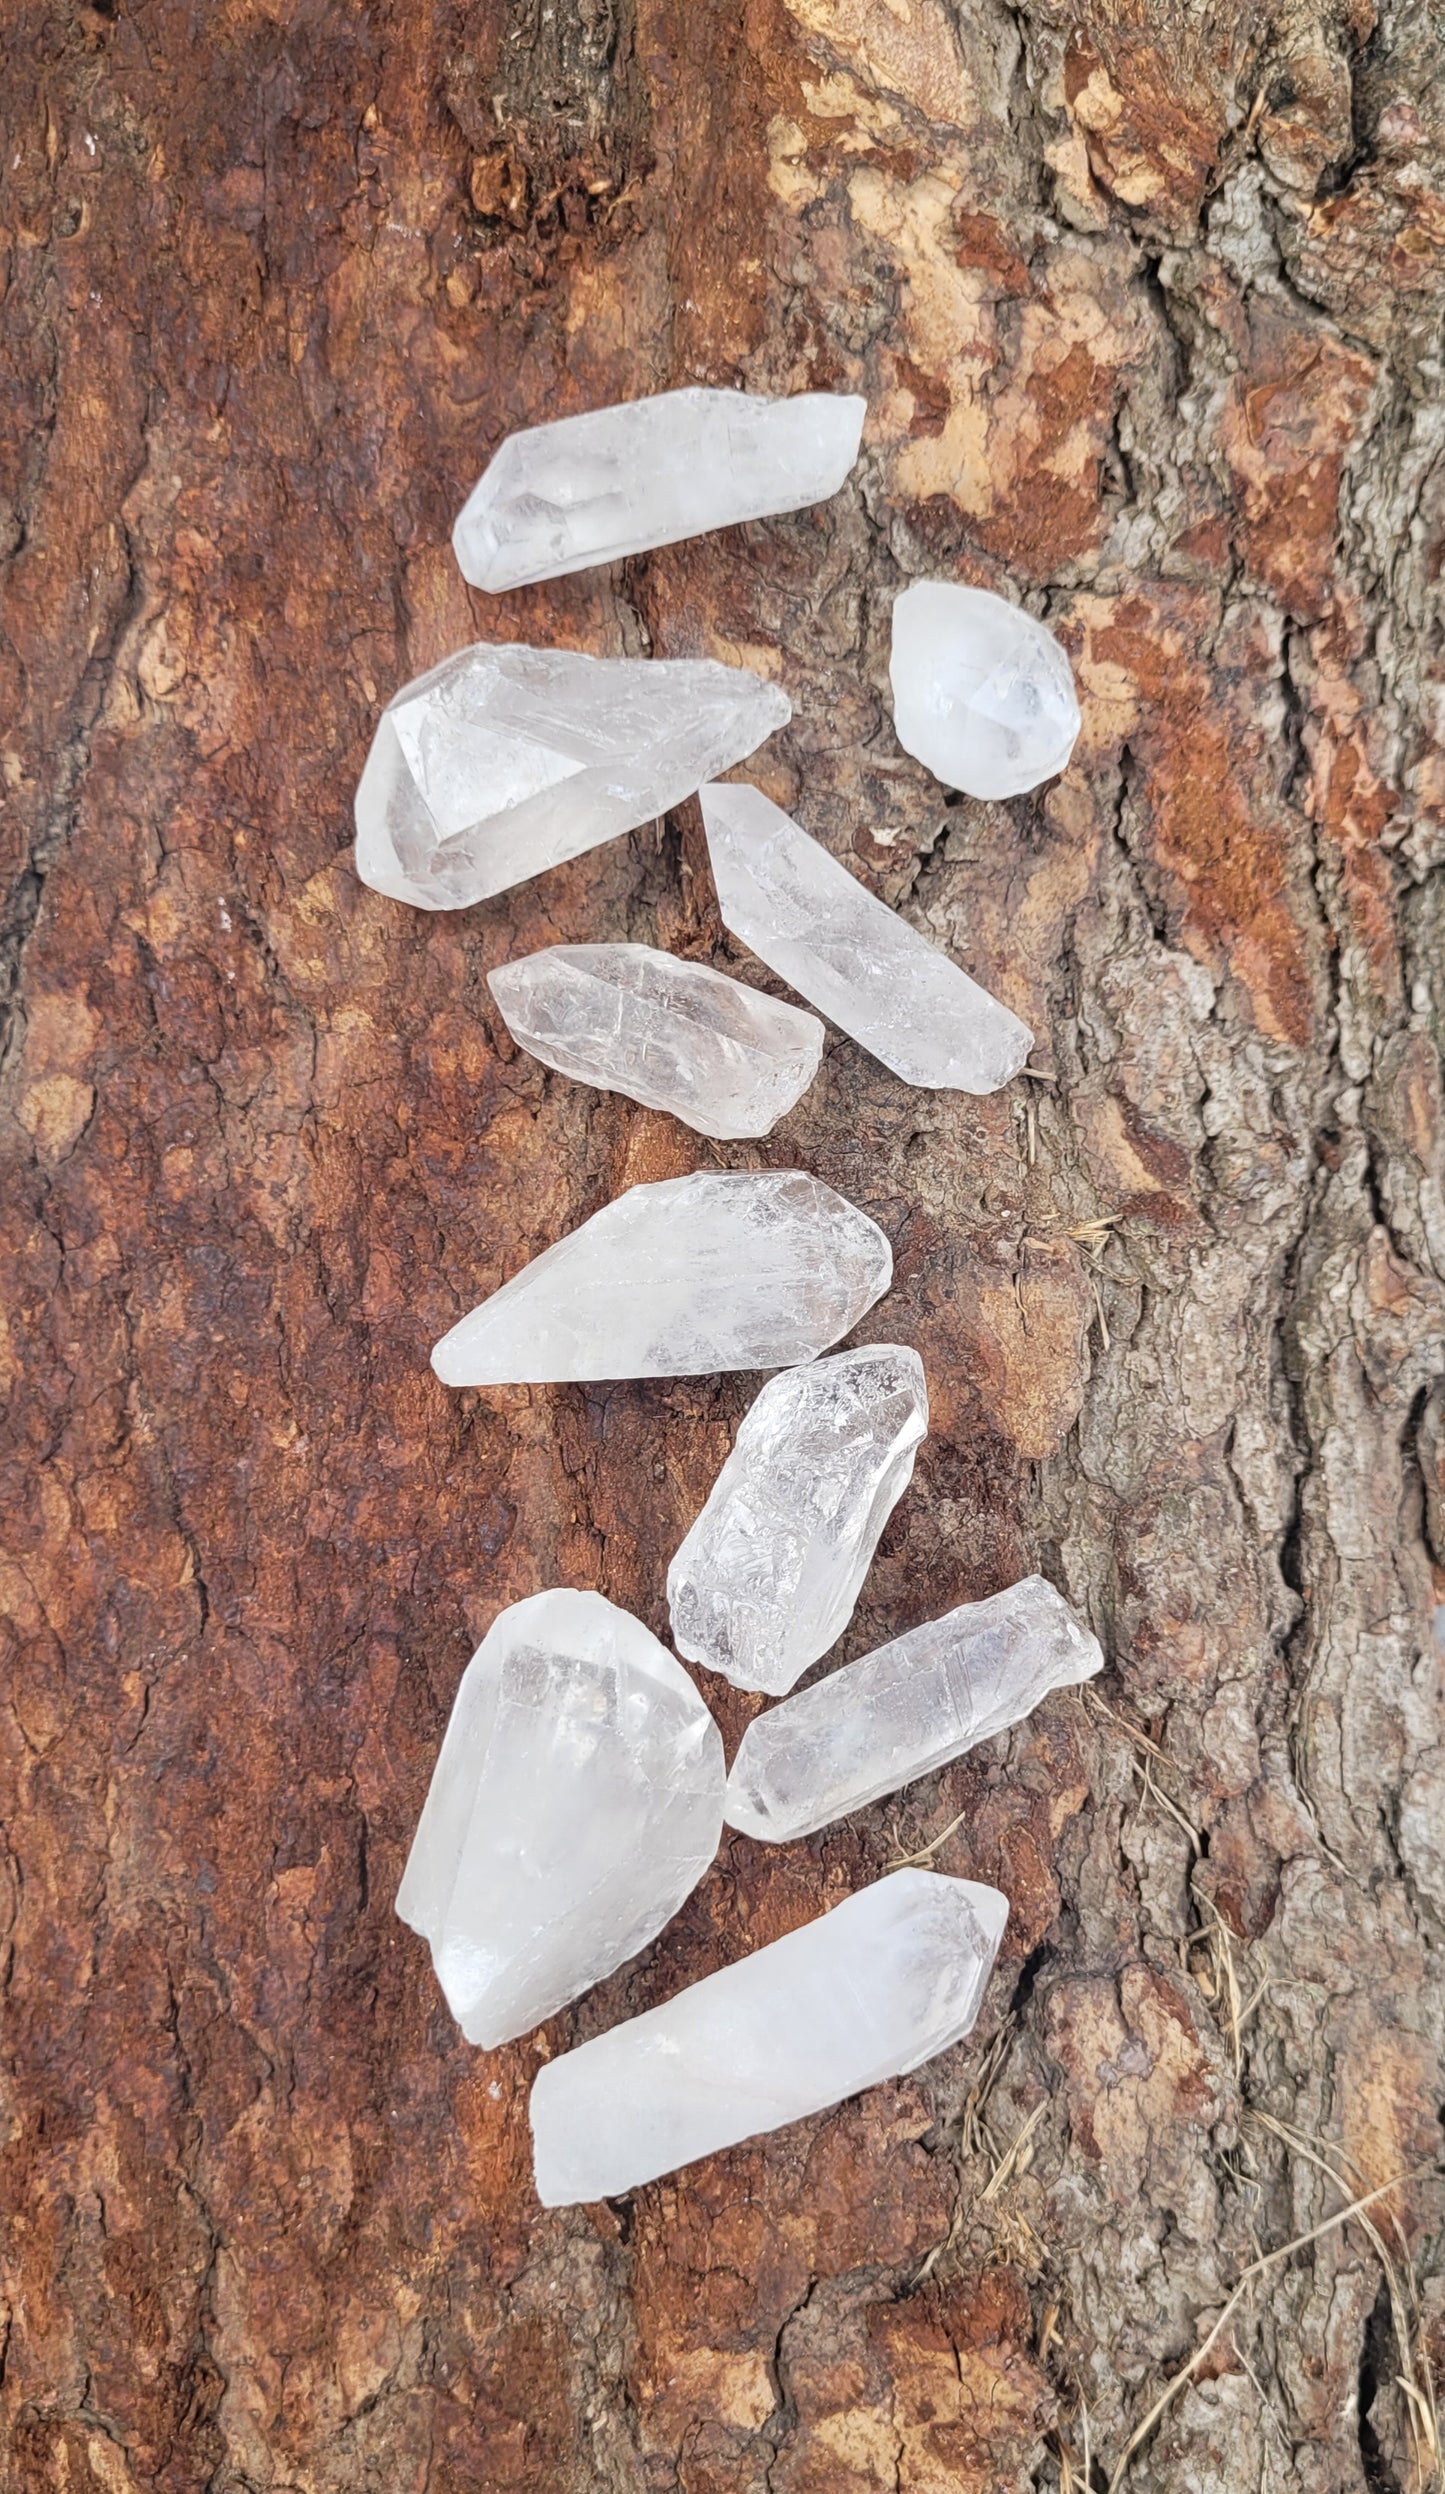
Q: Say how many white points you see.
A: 10